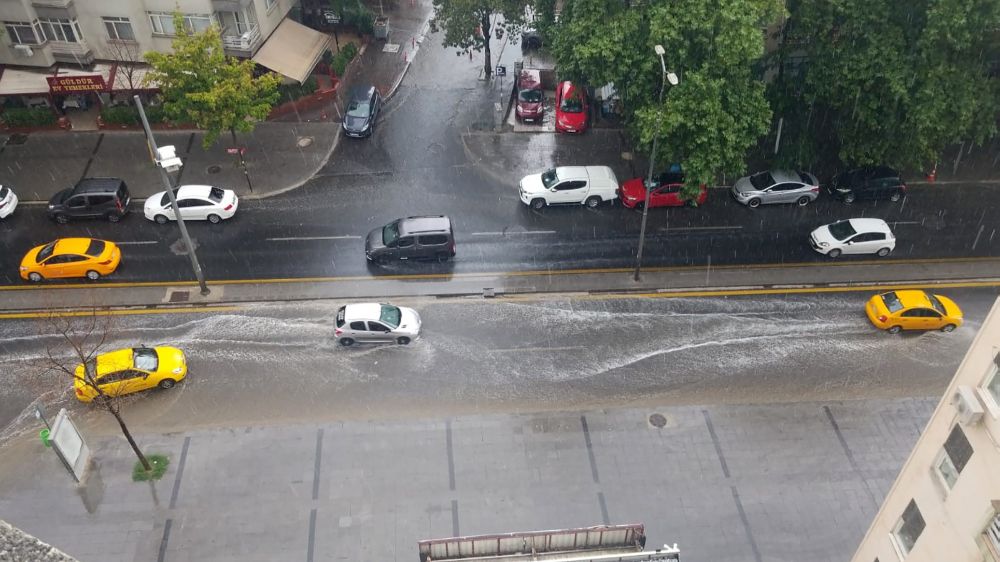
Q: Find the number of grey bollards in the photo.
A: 0